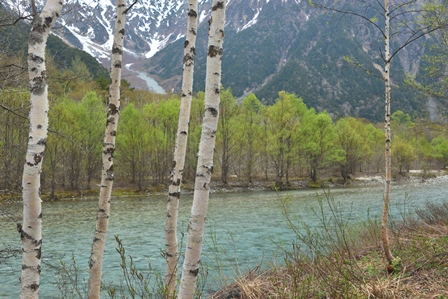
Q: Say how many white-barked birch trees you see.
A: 5